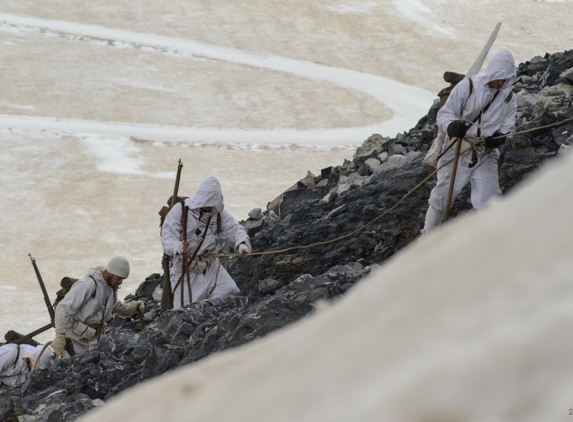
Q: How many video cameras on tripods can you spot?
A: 0